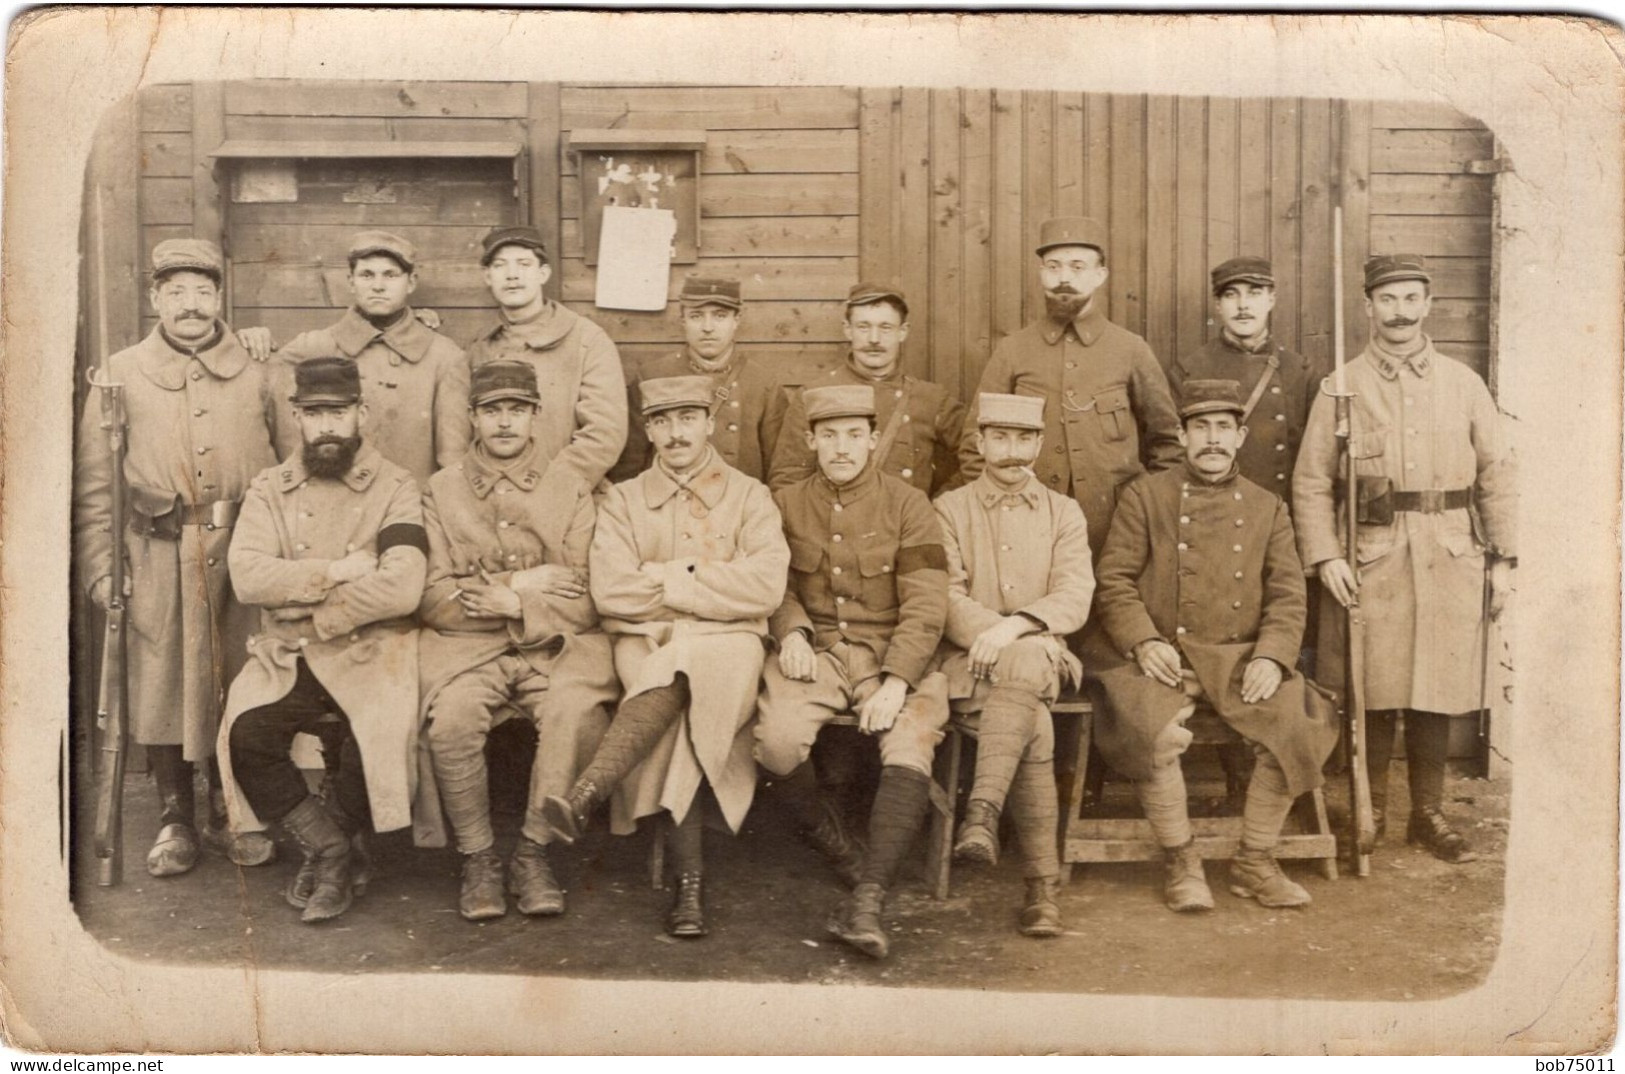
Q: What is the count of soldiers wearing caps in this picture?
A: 14